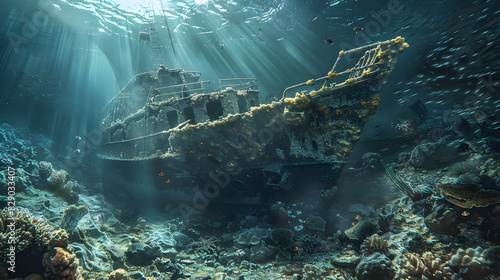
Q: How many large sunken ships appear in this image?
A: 1